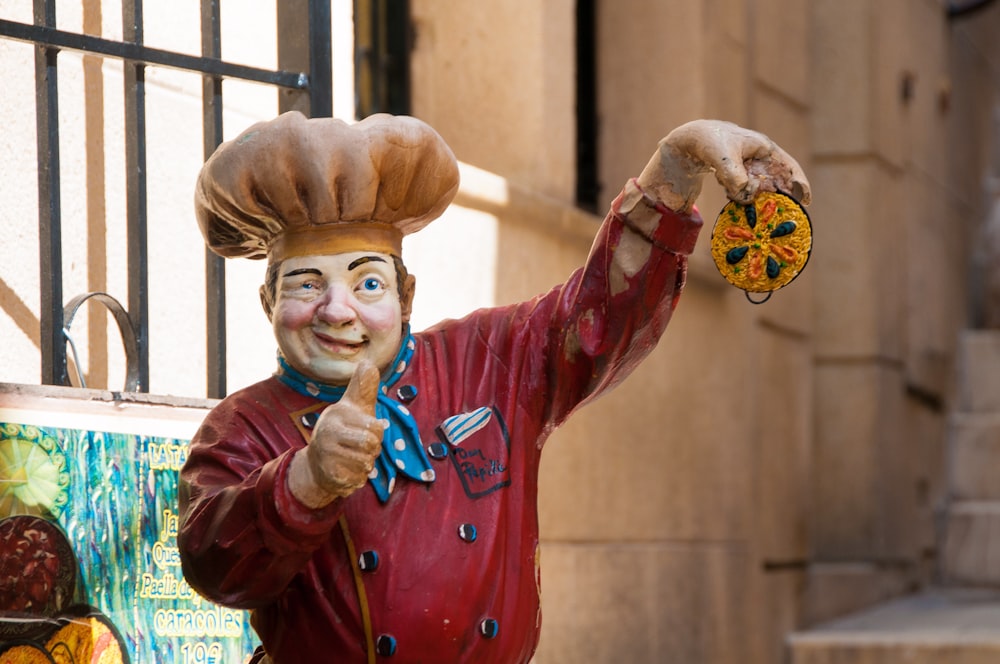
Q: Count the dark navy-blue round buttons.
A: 7